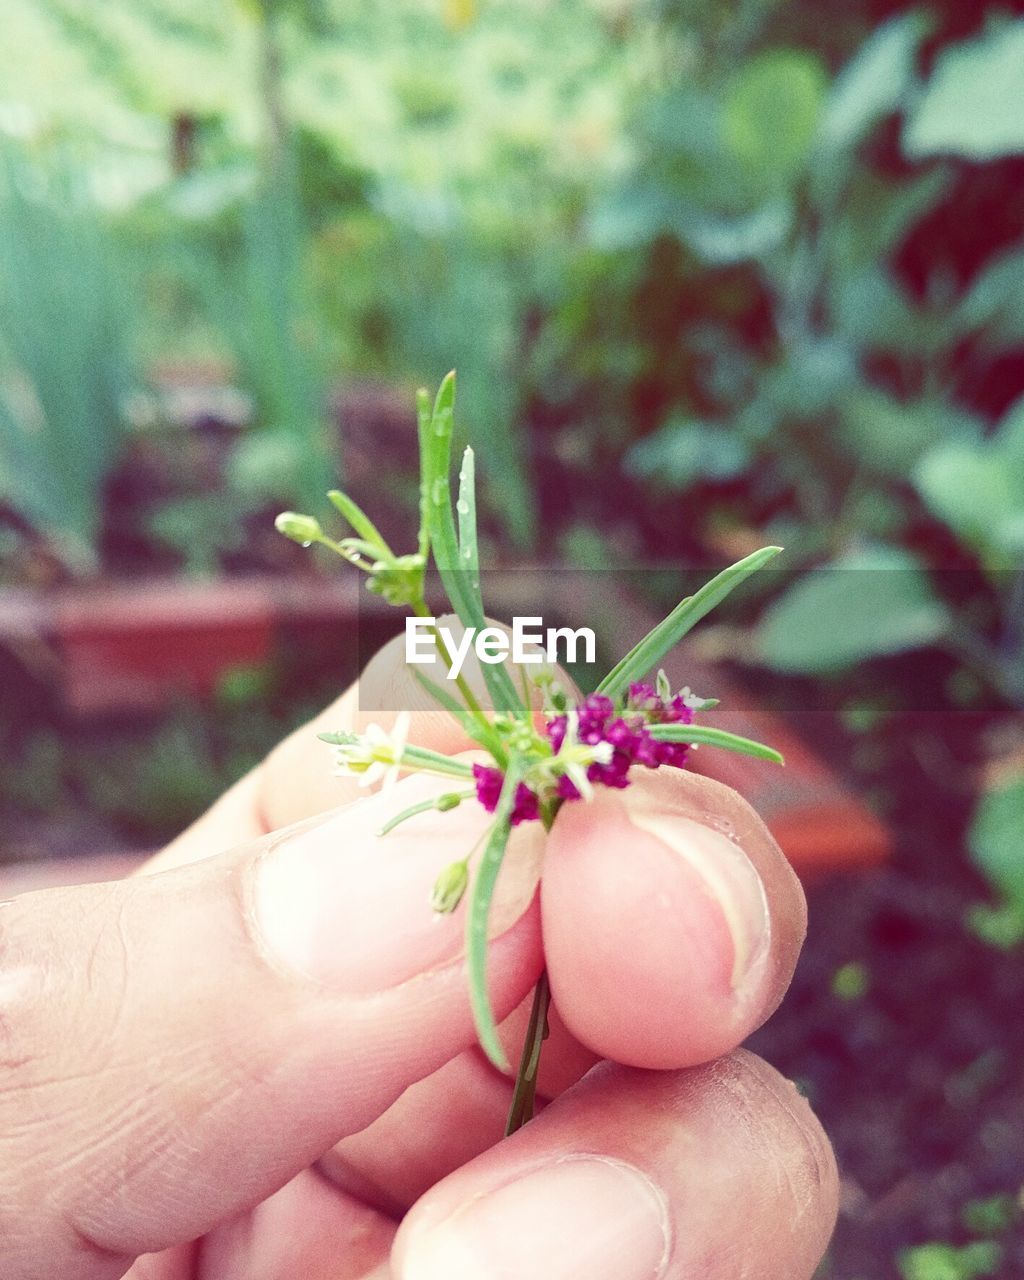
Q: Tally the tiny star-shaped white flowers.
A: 2